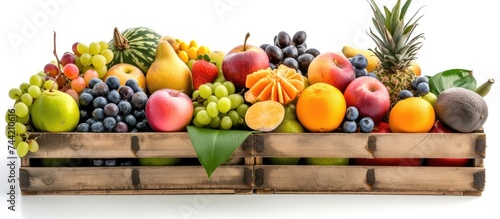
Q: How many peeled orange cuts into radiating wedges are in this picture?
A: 1